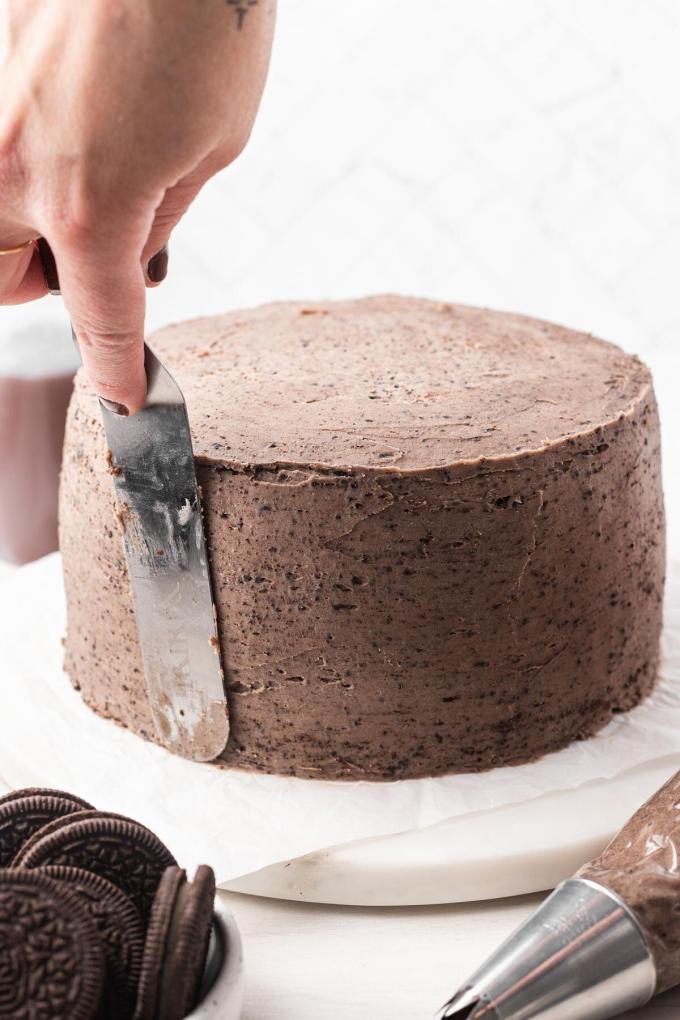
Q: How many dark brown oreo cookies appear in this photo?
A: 5